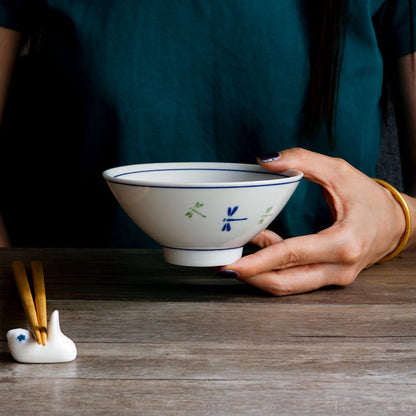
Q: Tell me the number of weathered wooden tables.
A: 1